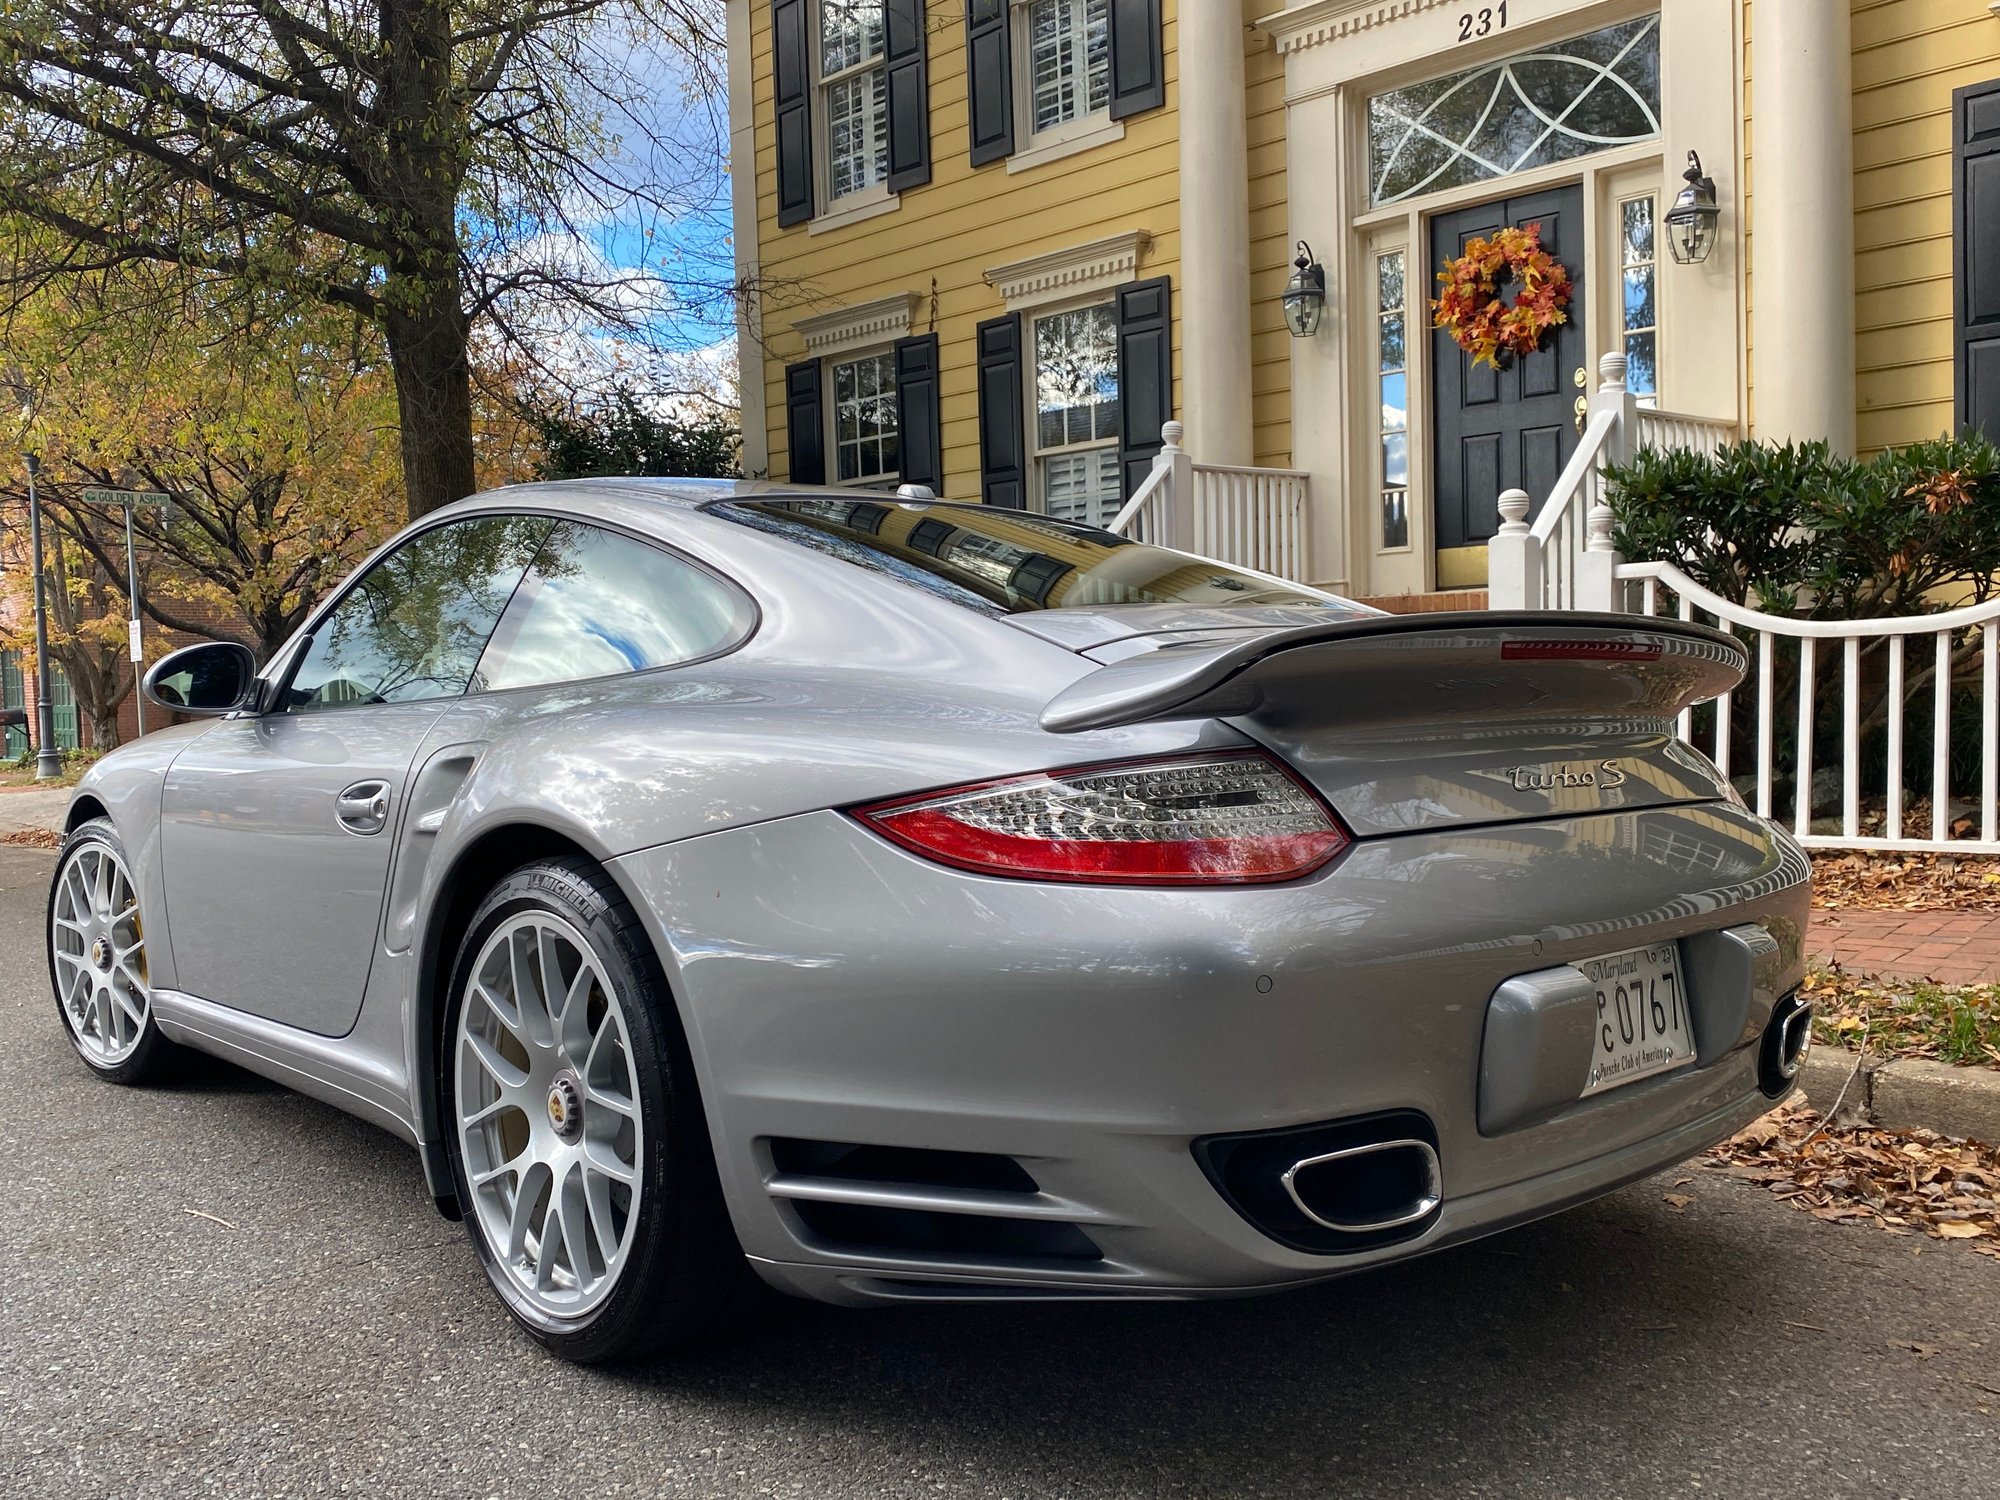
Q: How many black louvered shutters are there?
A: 9